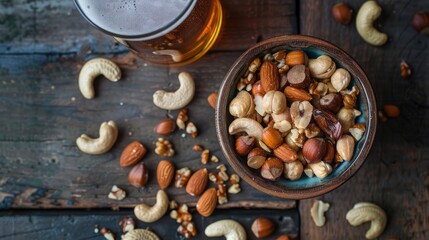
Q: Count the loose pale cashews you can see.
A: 7